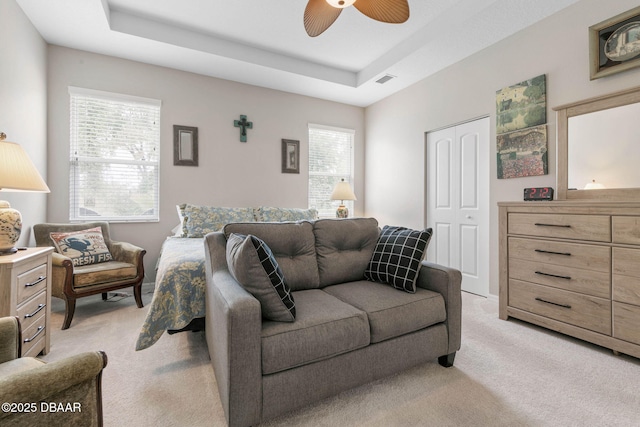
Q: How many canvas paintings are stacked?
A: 2